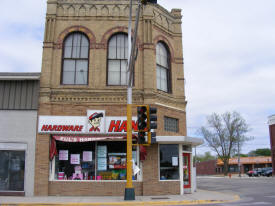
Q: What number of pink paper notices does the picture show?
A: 3